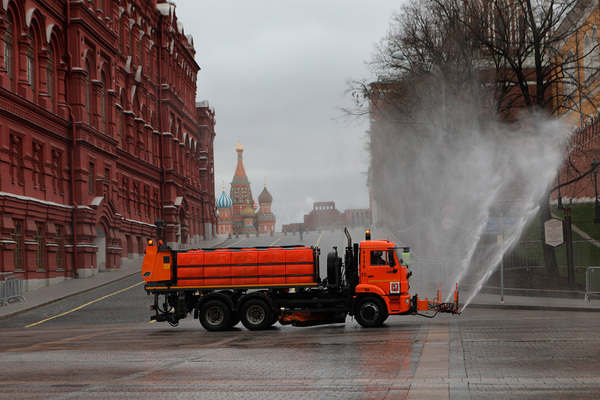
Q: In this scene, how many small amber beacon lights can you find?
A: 3